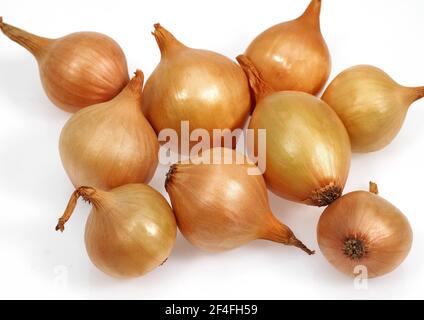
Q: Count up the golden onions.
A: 9